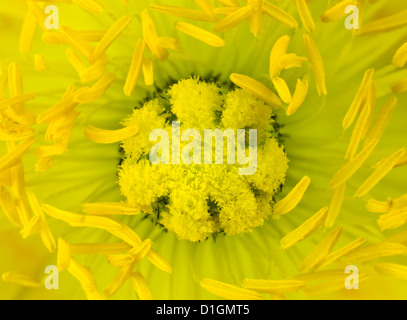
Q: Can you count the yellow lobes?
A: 7